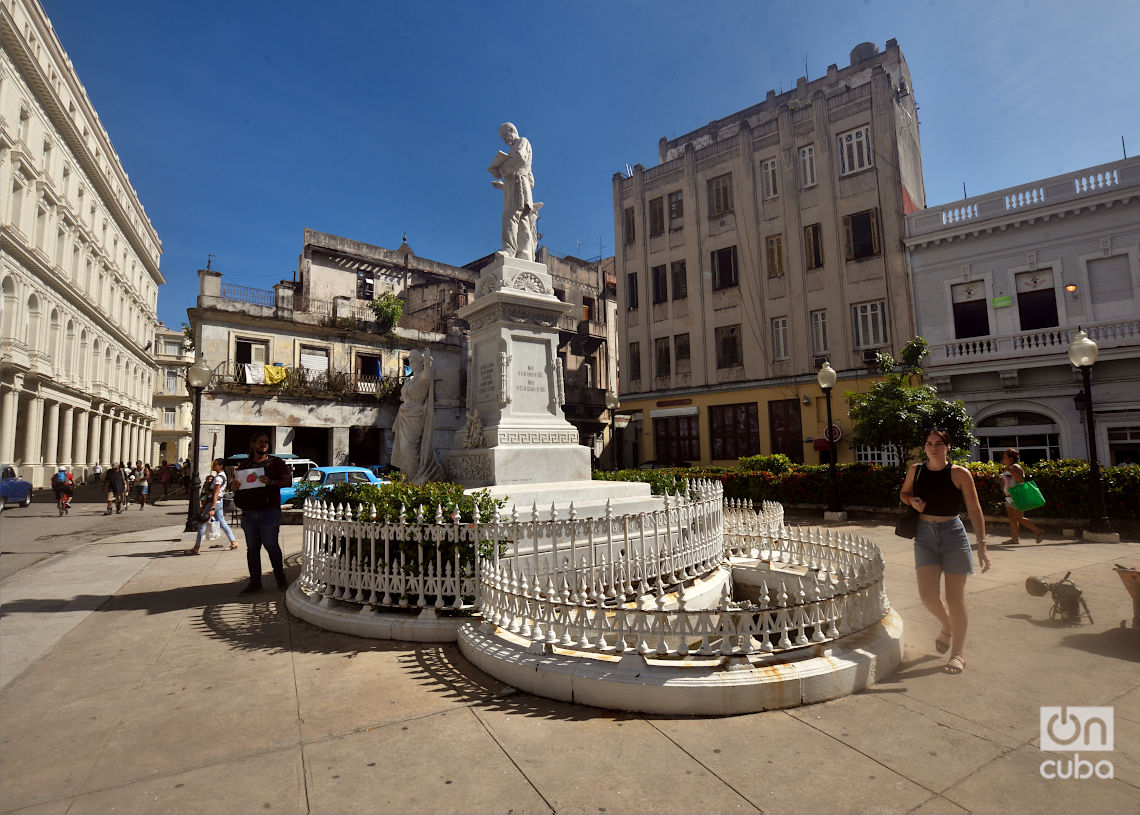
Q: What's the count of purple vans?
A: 0